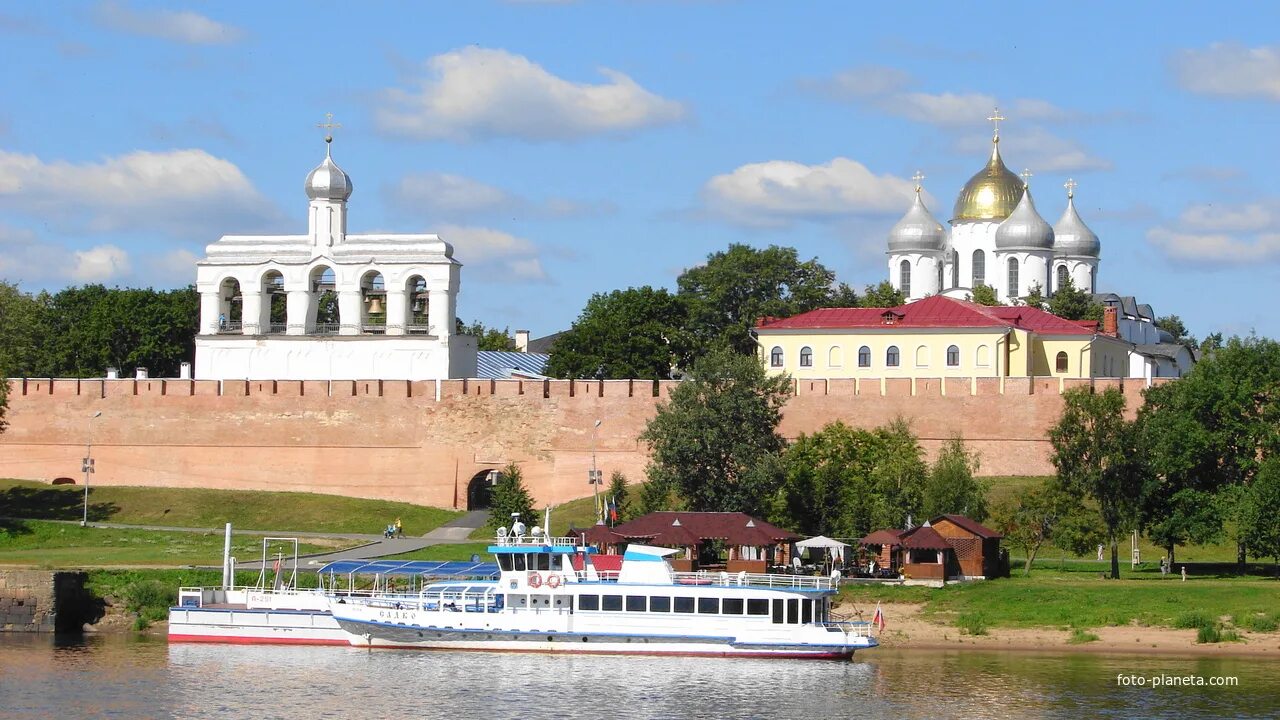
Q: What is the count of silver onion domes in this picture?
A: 4